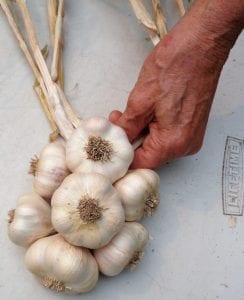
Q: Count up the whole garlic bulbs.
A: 7